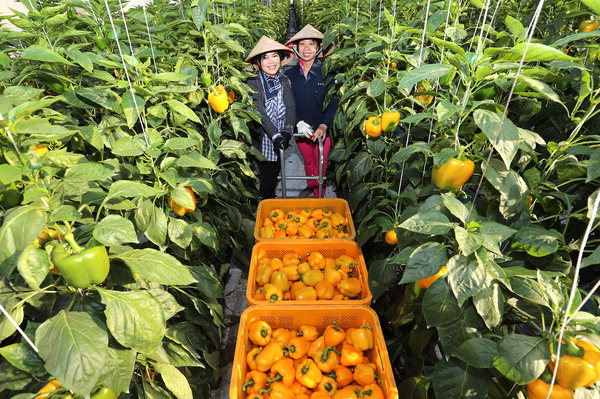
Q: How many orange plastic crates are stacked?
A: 3